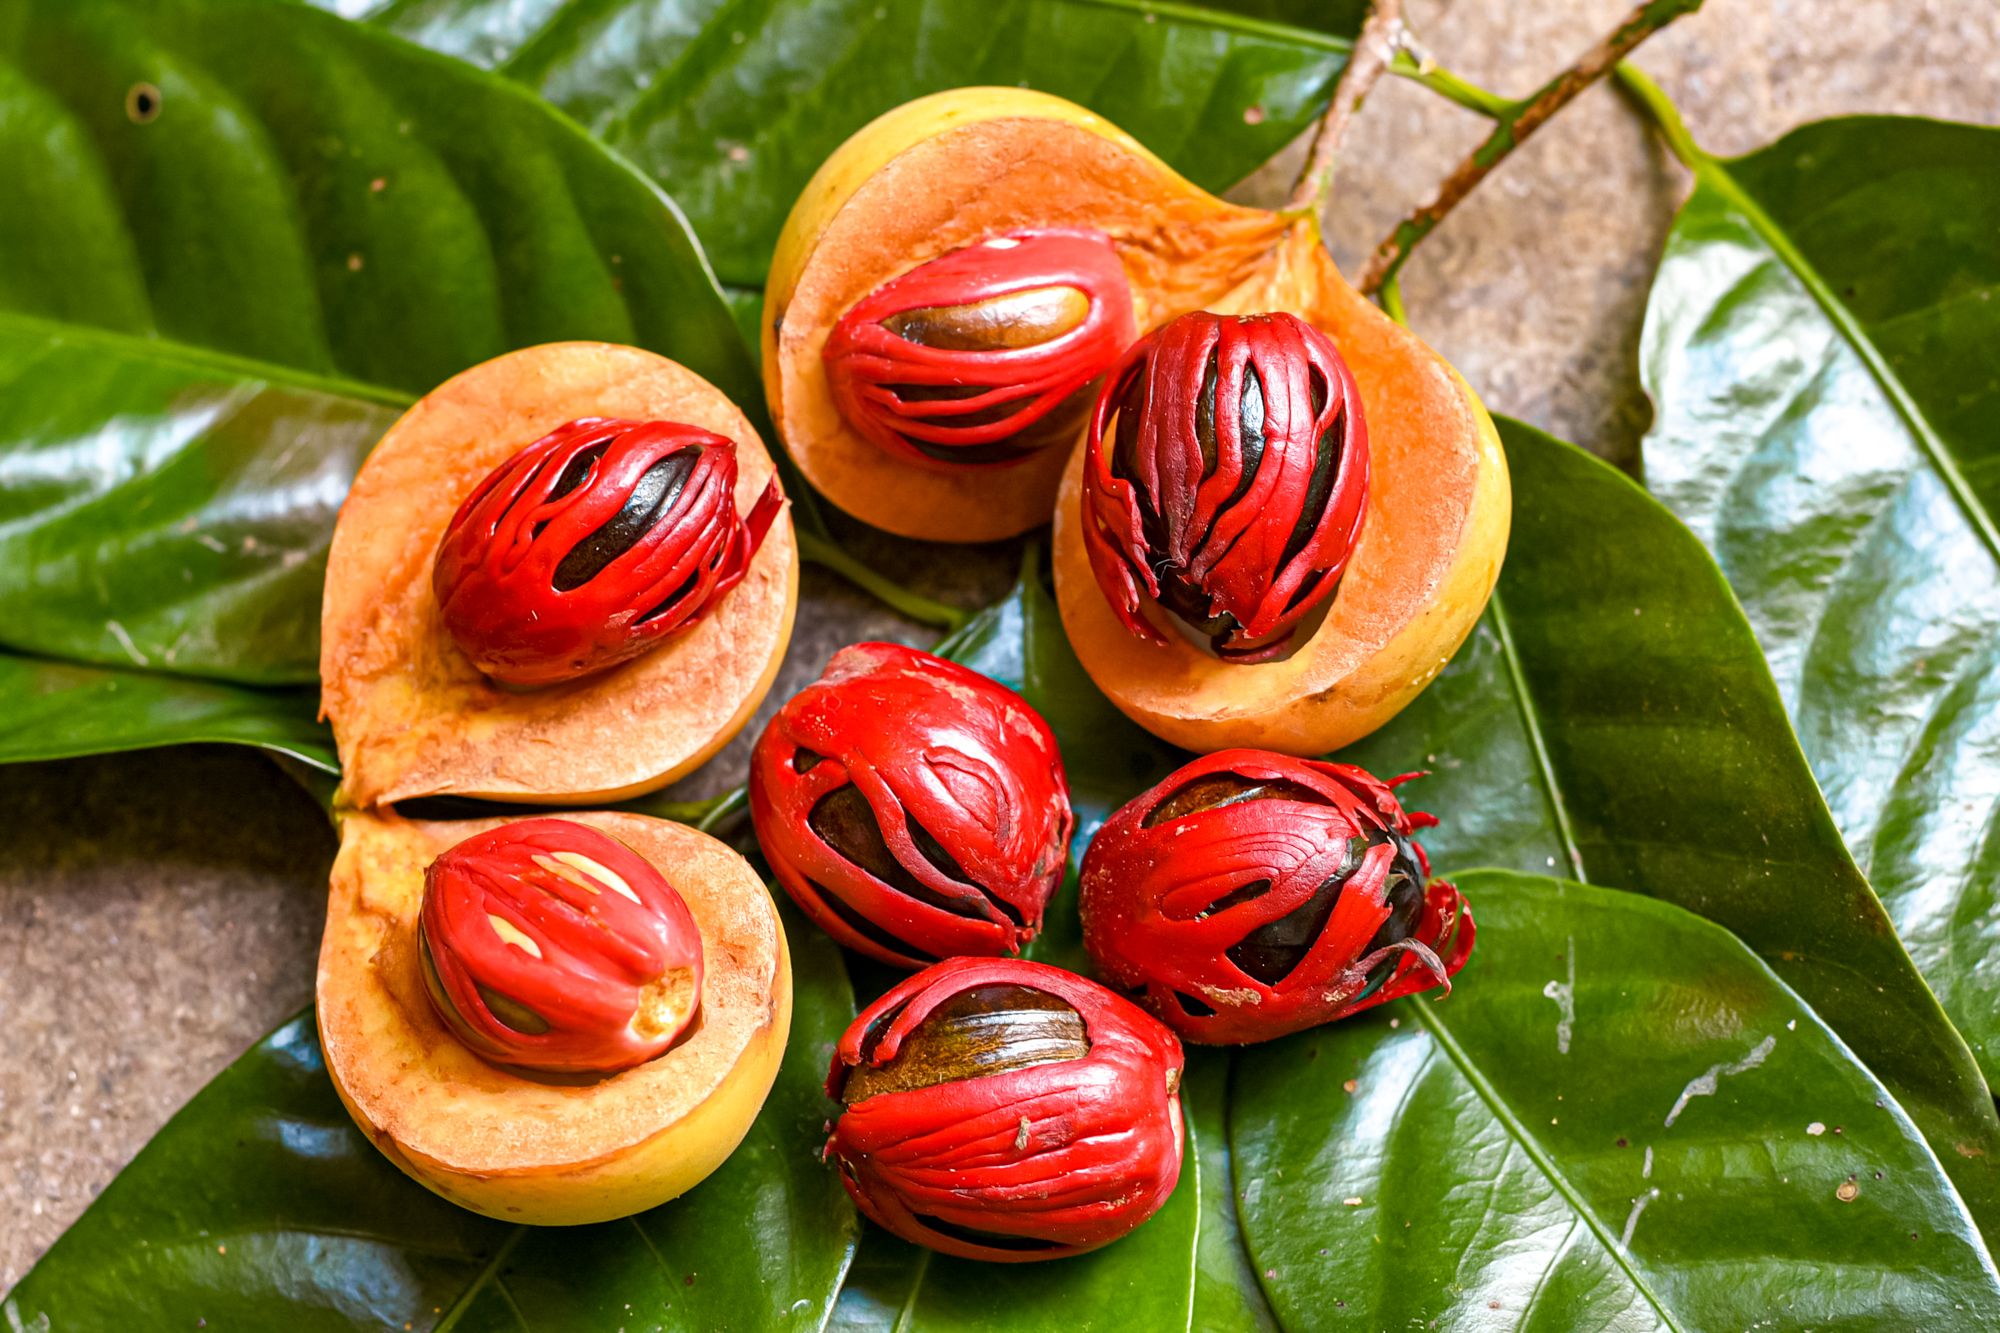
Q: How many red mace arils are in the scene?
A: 7